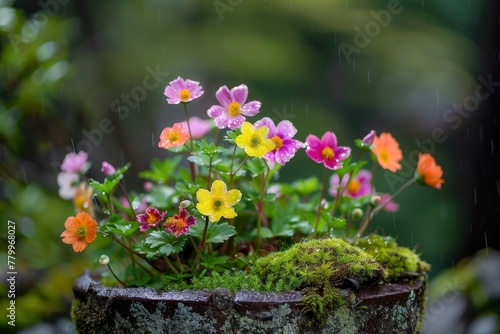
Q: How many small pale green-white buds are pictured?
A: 4